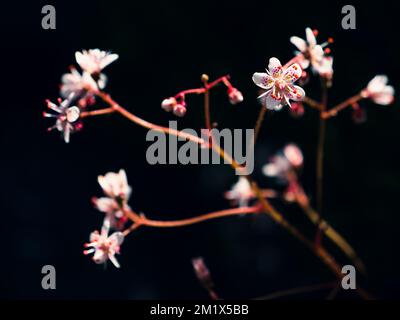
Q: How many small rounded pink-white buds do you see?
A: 3